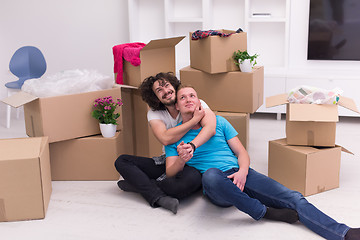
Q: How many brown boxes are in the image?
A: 10